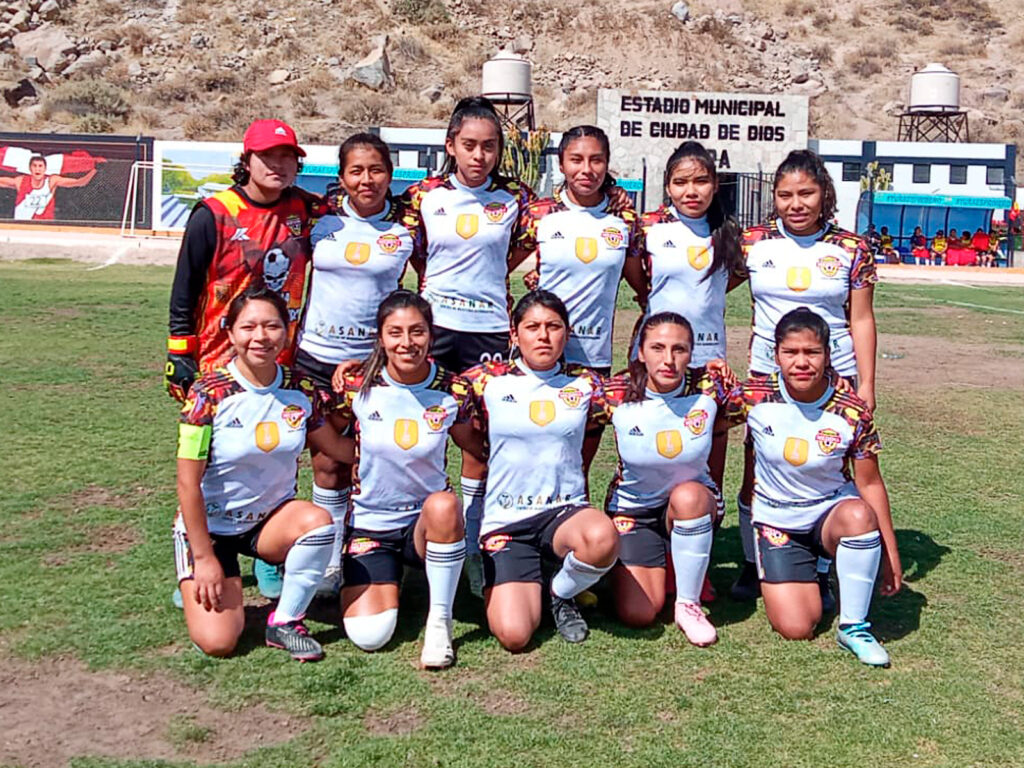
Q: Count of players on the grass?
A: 11